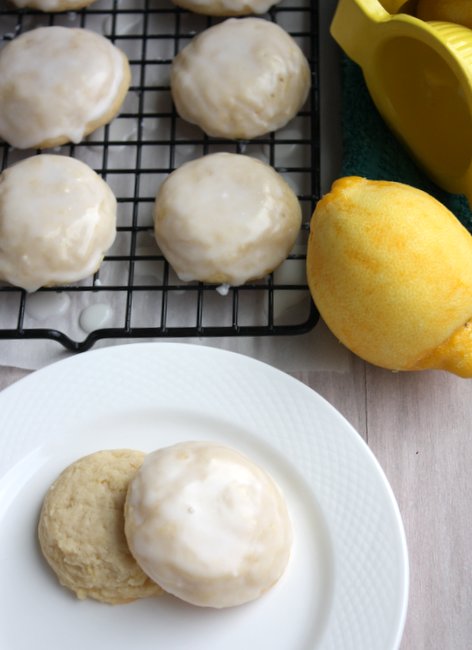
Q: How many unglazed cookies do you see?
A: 1